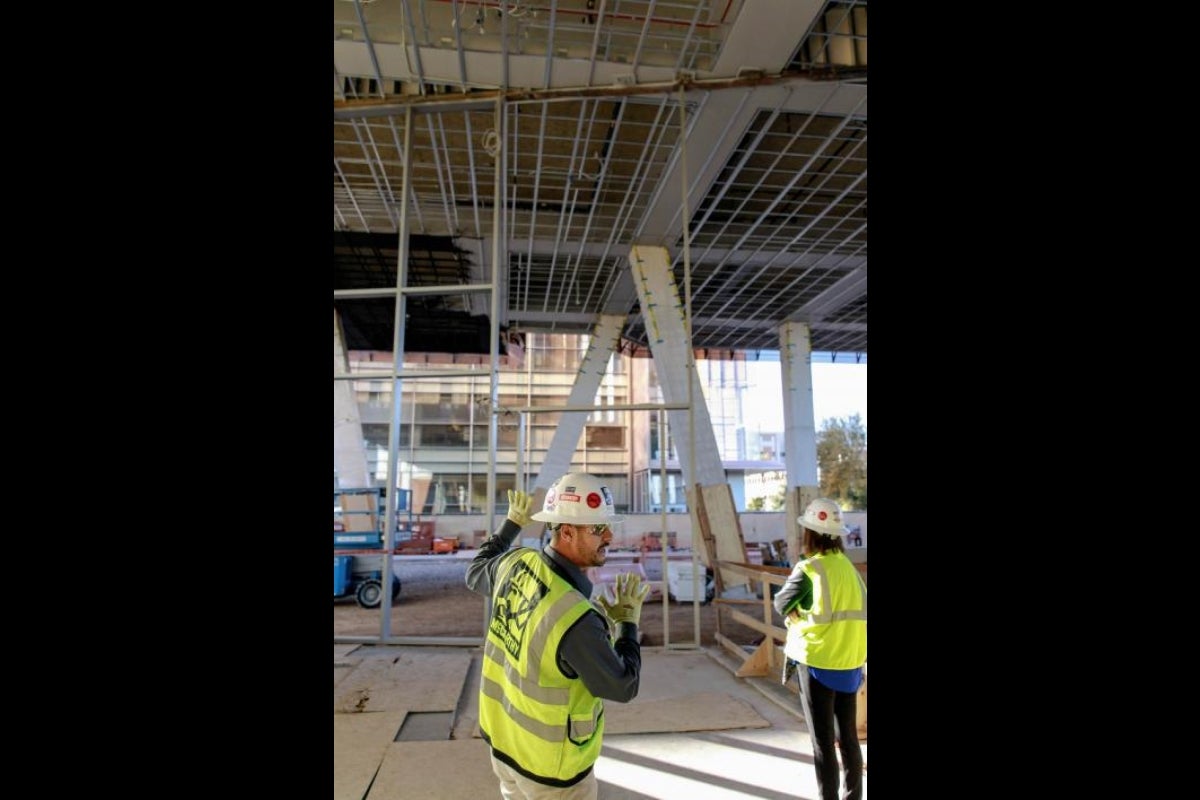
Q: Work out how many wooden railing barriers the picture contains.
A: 1